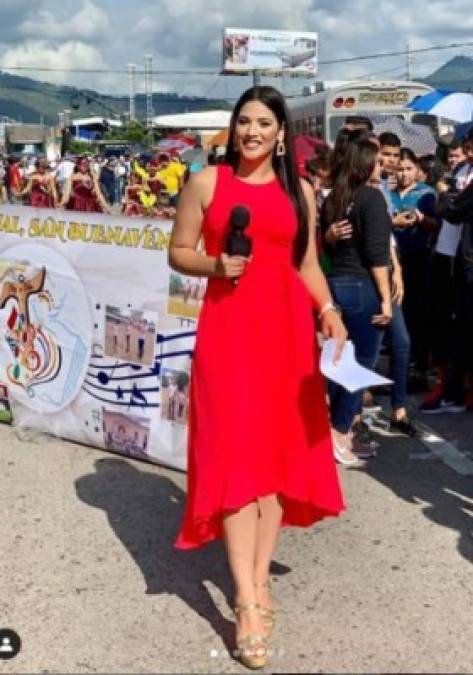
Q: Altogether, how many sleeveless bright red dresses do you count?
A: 1